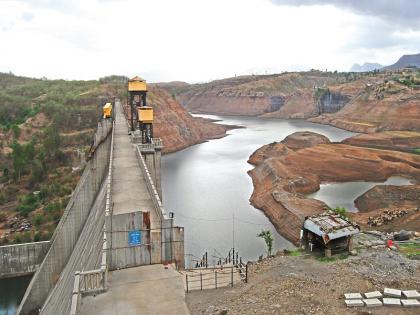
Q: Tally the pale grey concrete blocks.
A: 8